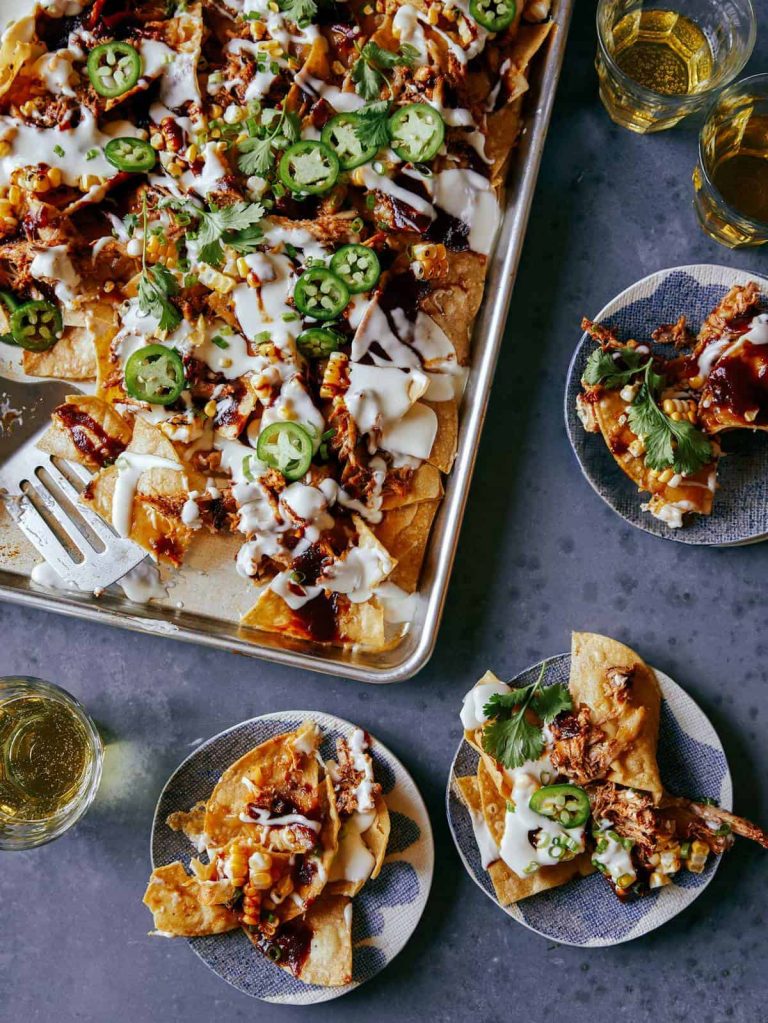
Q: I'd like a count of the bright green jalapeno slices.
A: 14